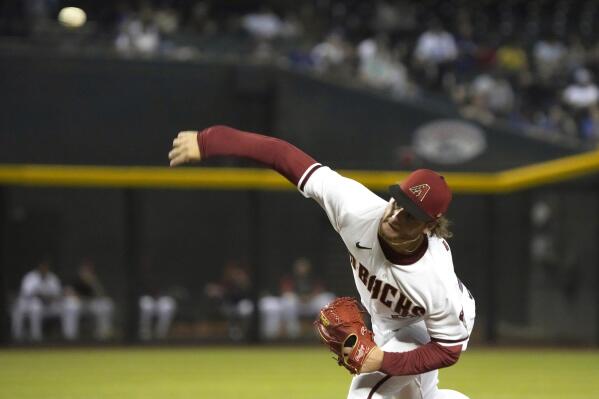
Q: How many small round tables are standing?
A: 0